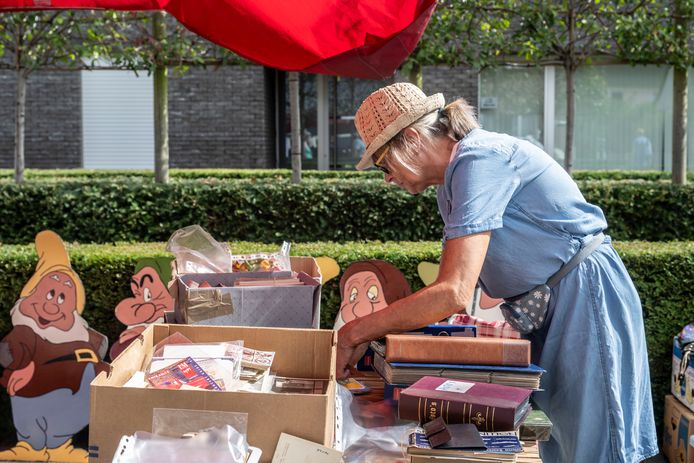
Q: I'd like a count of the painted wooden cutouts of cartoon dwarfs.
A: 5